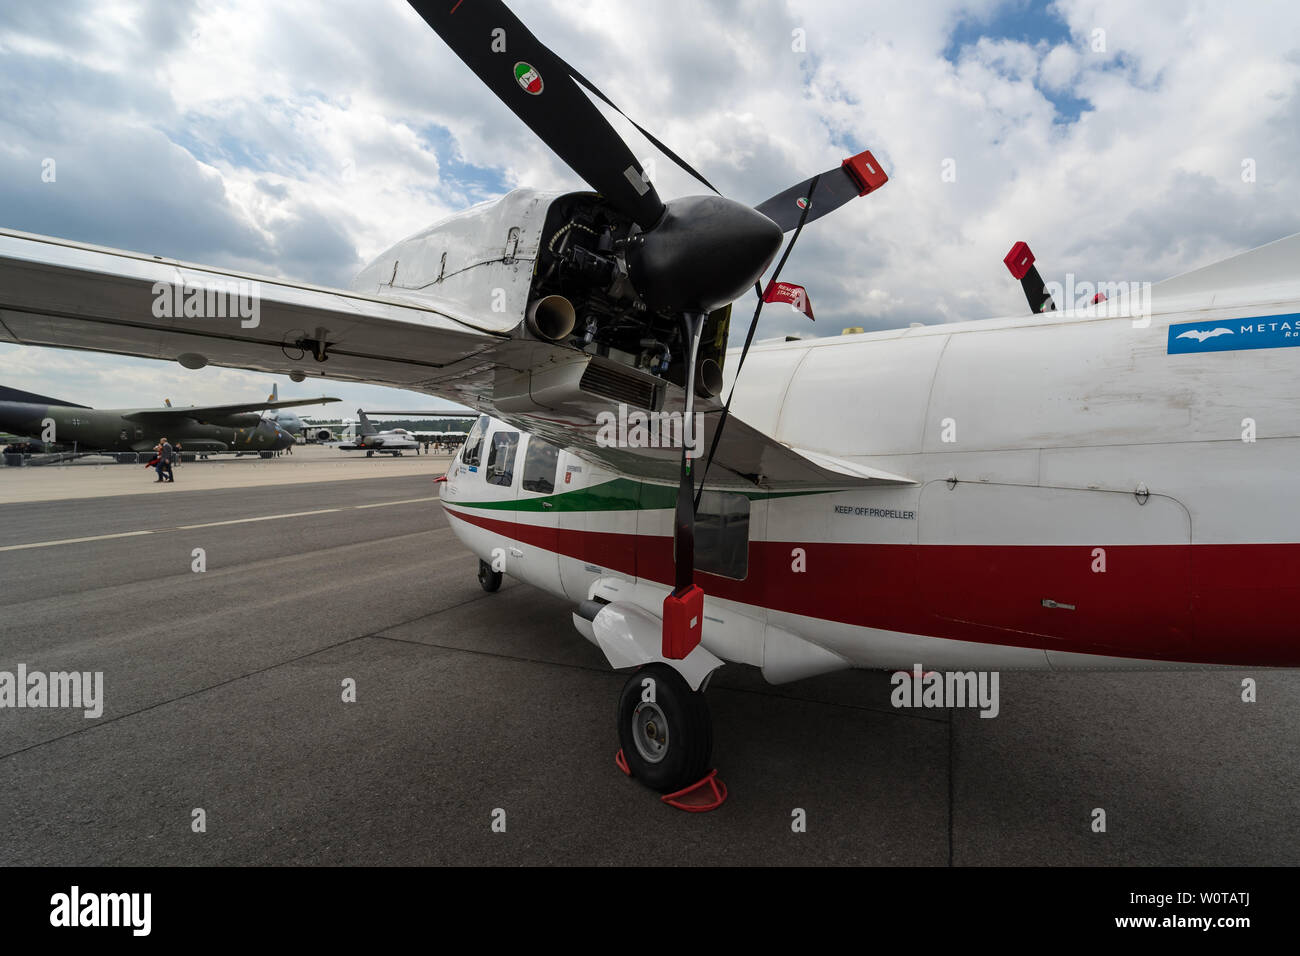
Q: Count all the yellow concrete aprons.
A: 0